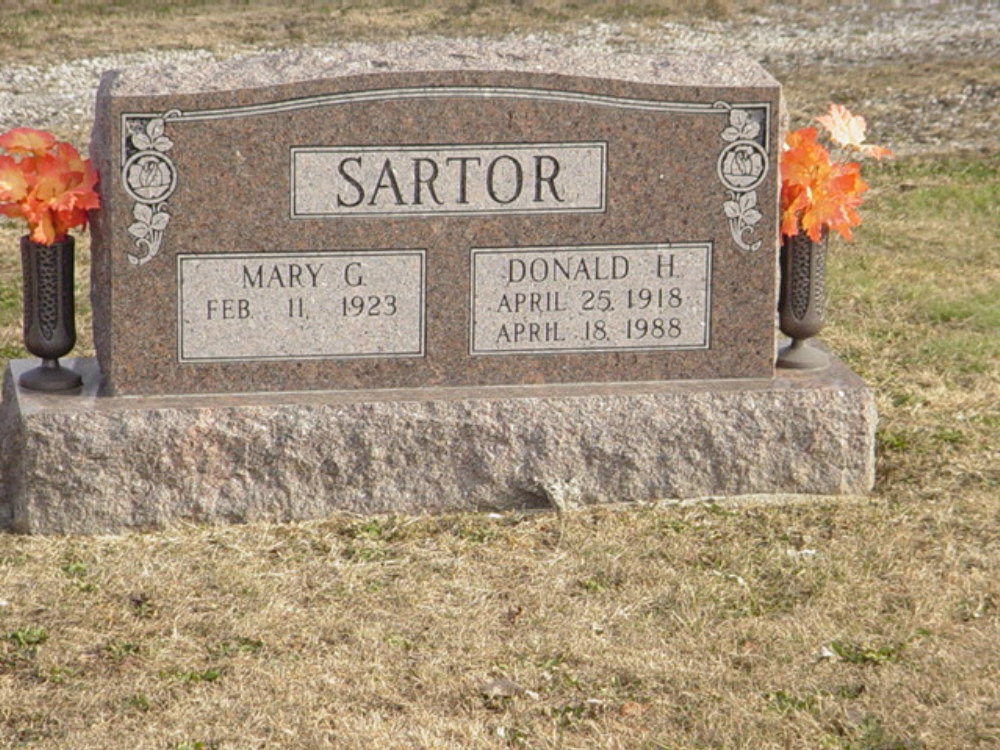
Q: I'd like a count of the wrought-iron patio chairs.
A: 0